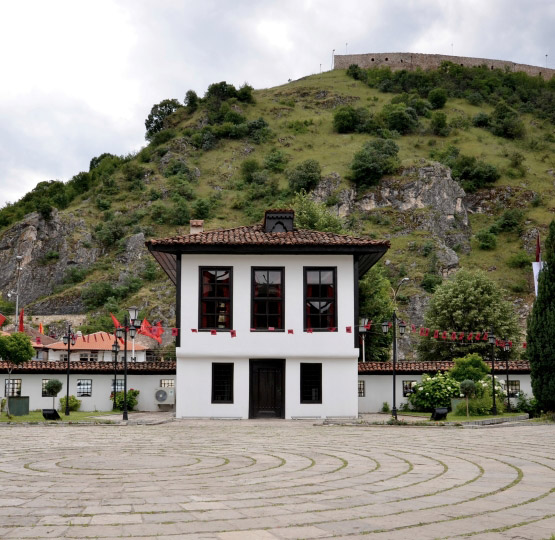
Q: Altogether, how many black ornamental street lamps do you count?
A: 6